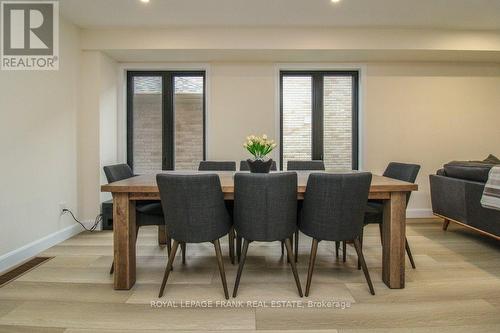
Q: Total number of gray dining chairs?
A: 8